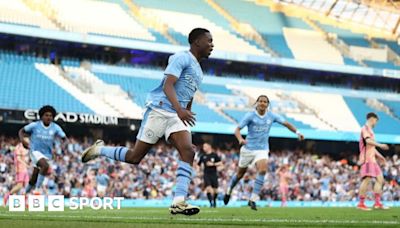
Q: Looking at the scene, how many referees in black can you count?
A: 1